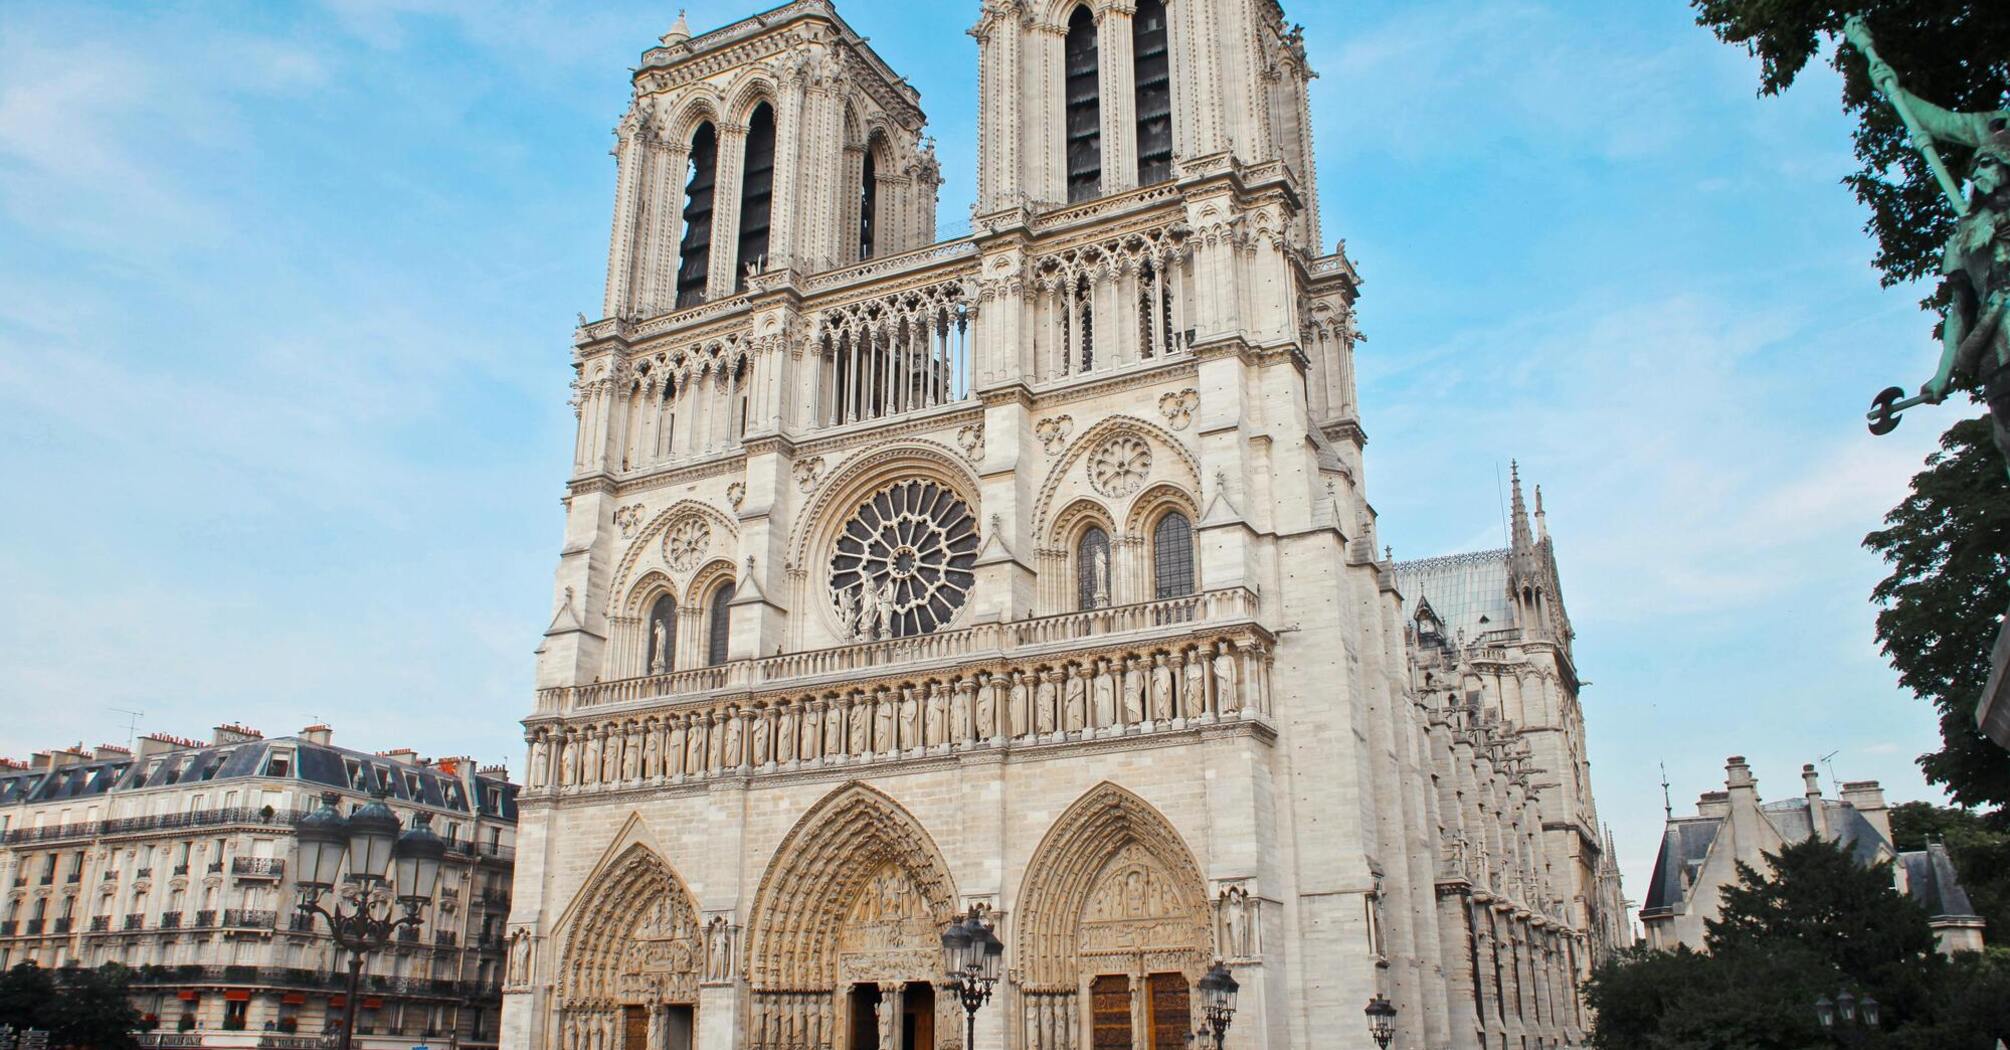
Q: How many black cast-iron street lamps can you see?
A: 5